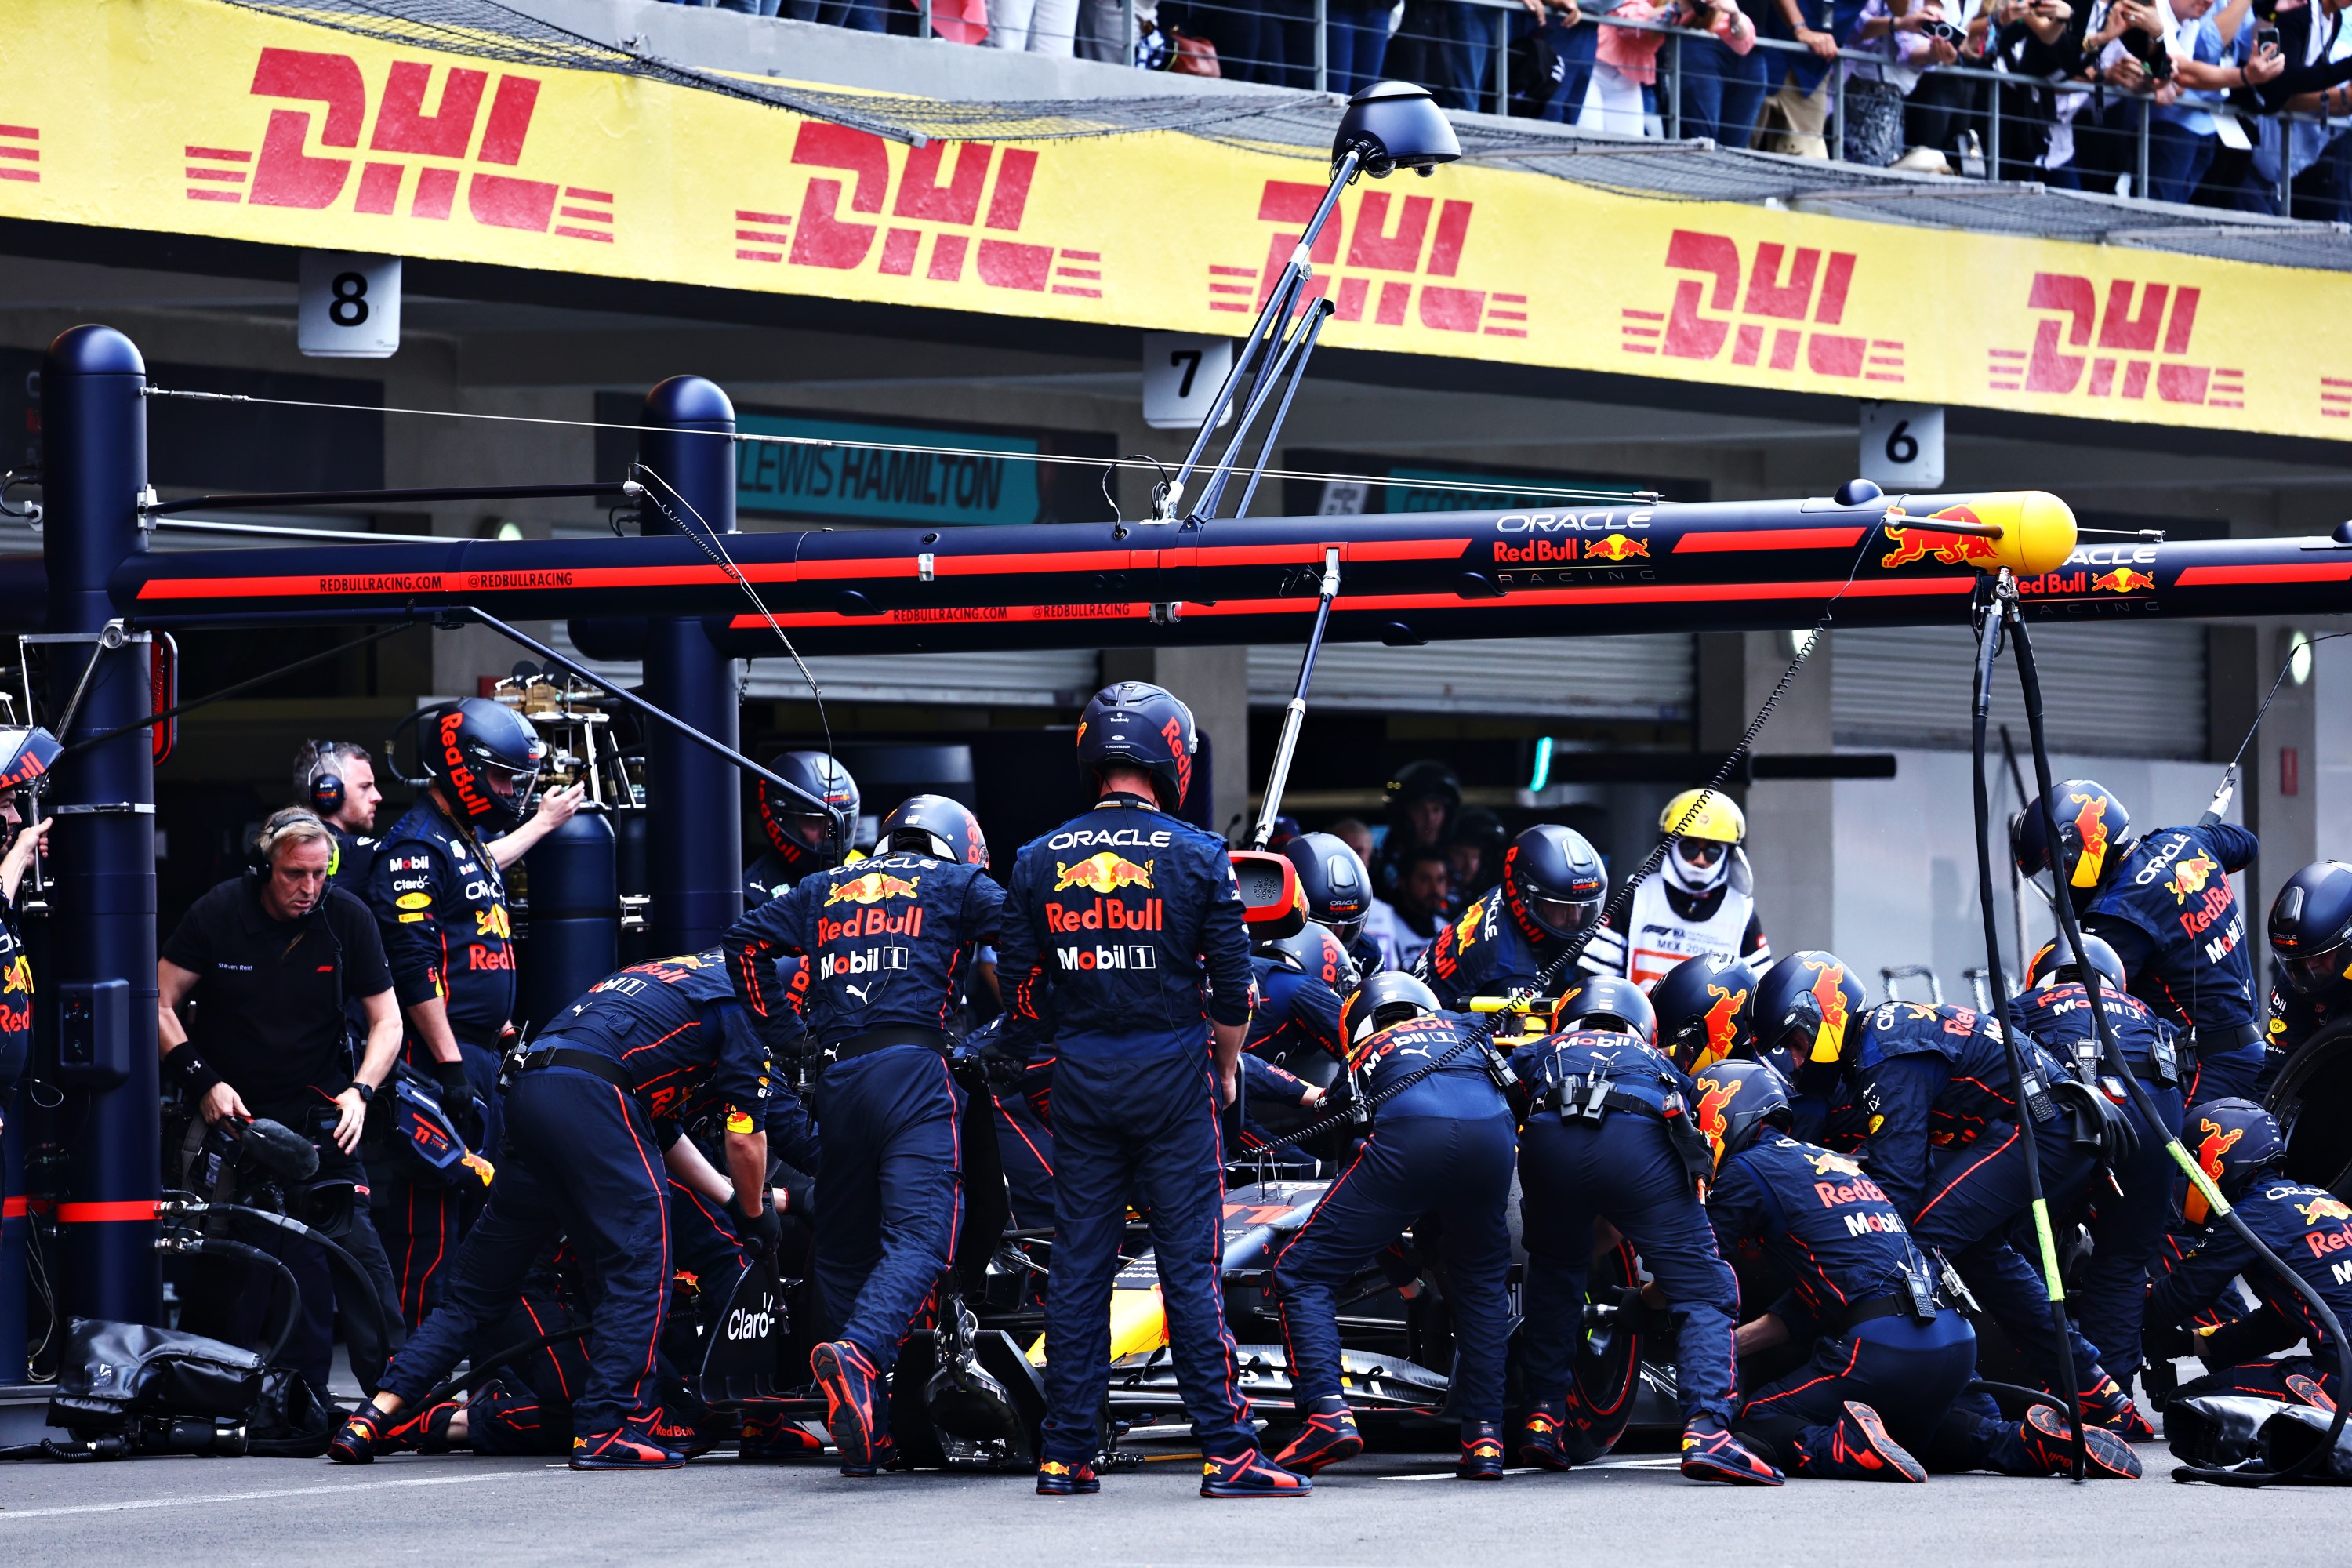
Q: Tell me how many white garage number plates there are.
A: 3